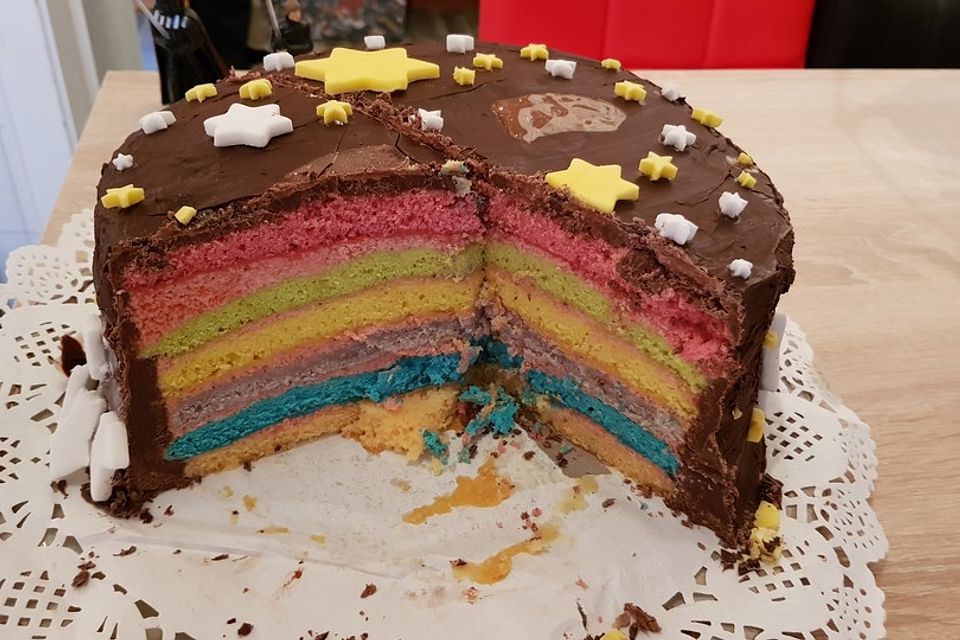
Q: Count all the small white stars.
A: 12